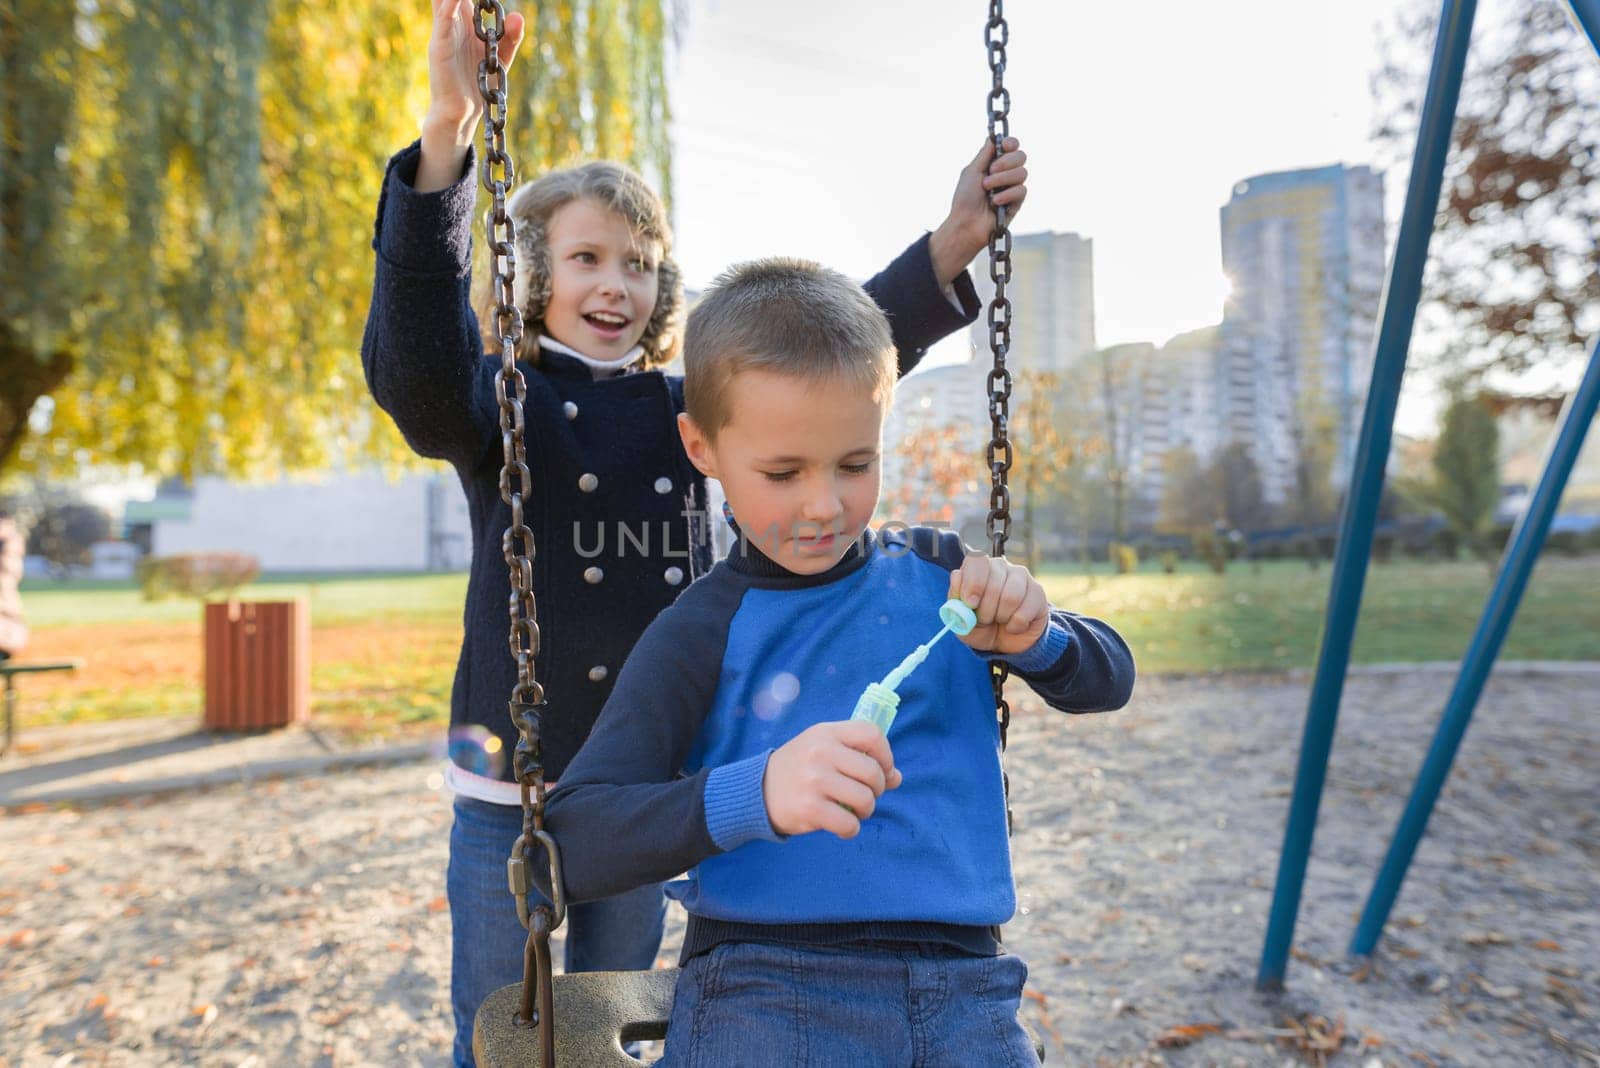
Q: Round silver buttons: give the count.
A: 6